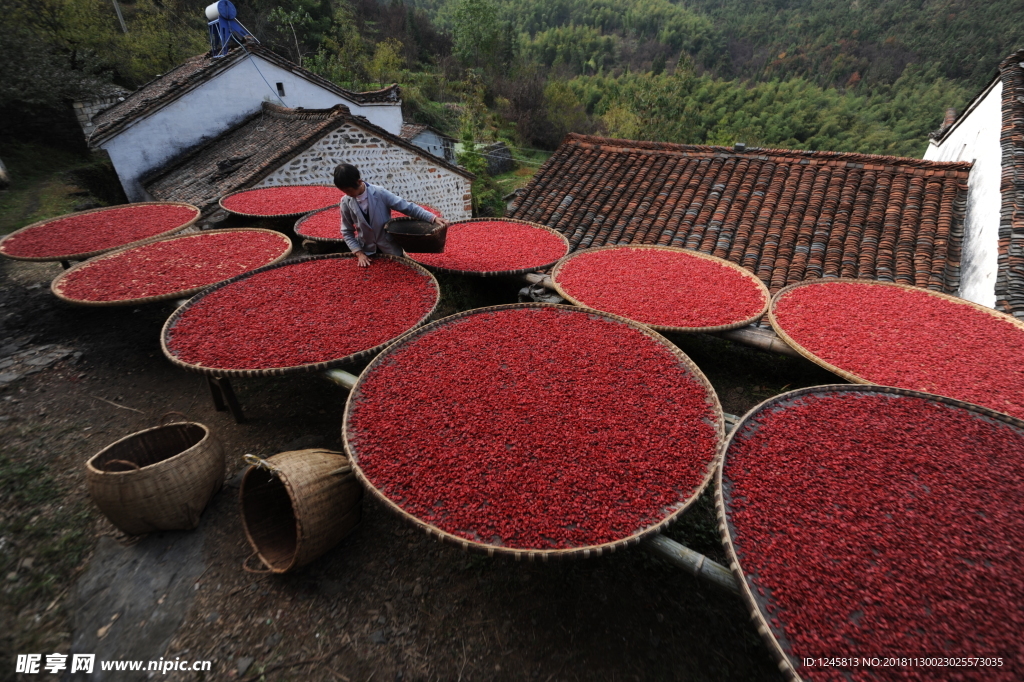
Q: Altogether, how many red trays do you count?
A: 10